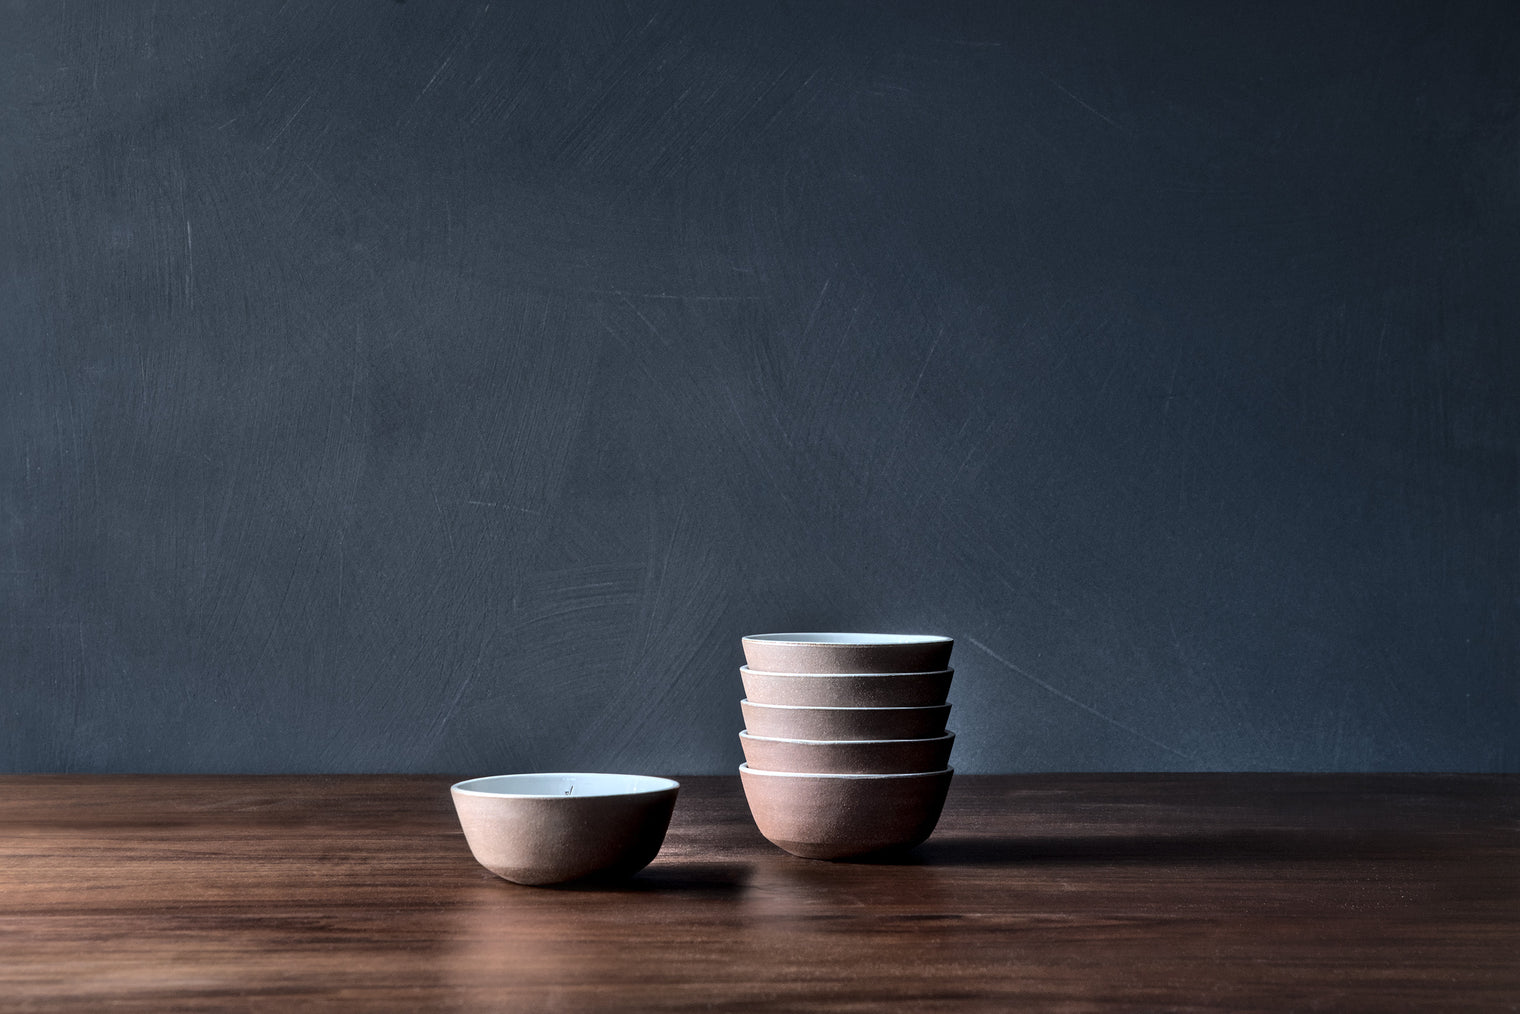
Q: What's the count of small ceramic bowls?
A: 6